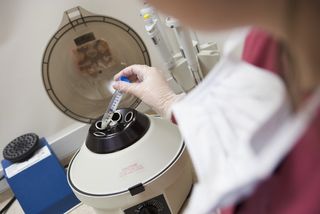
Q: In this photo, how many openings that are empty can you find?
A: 3